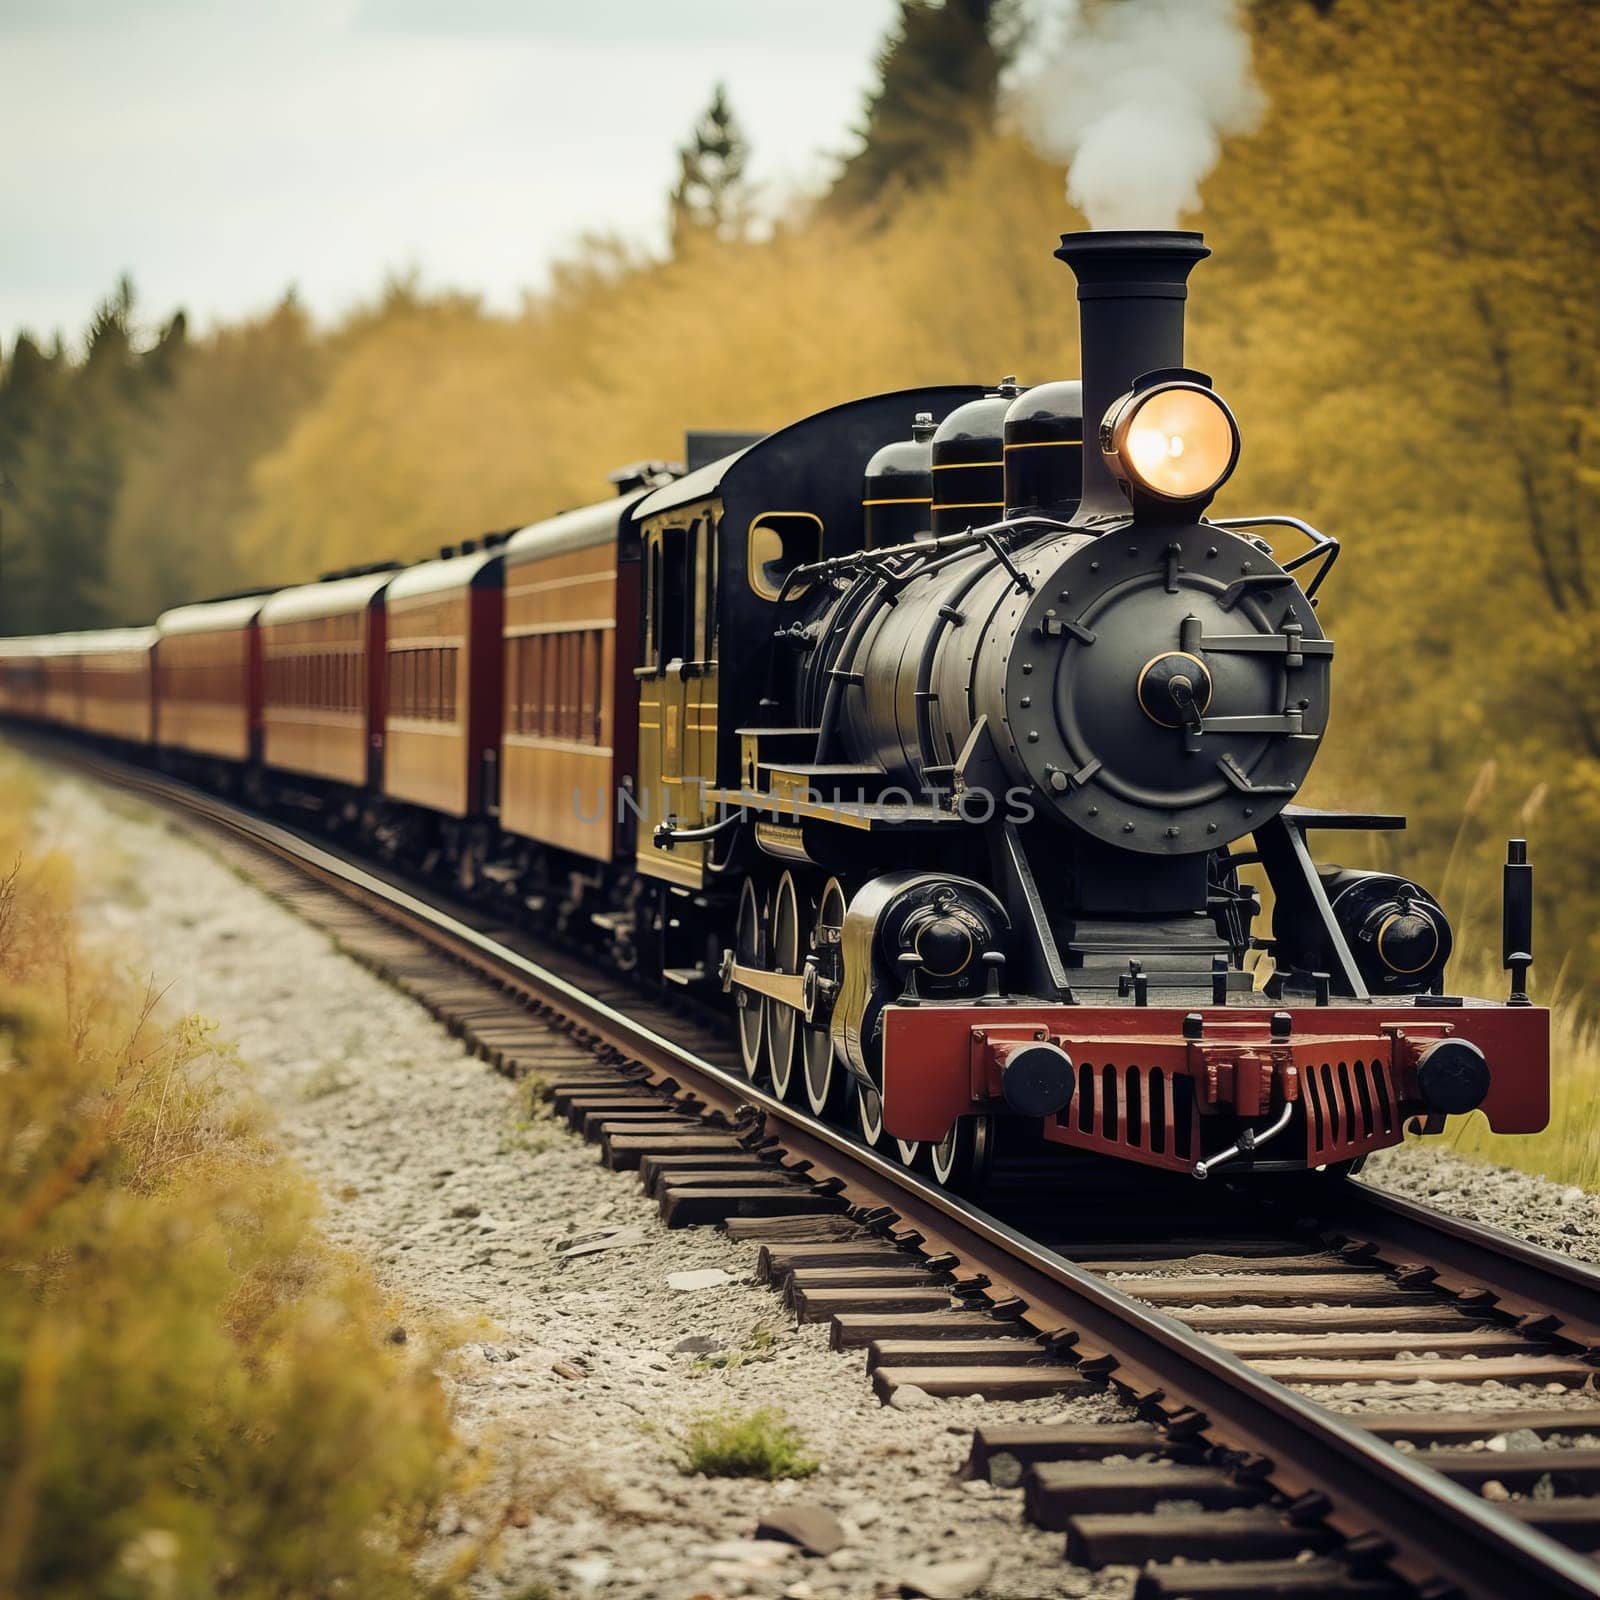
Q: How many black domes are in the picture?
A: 3